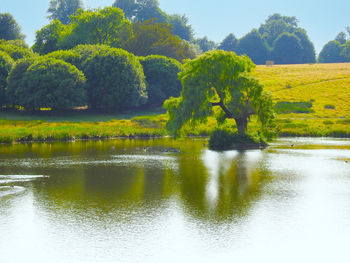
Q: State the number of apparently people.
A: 0